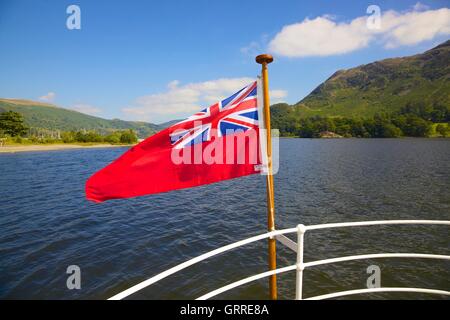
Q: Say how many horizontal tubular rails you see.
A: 3